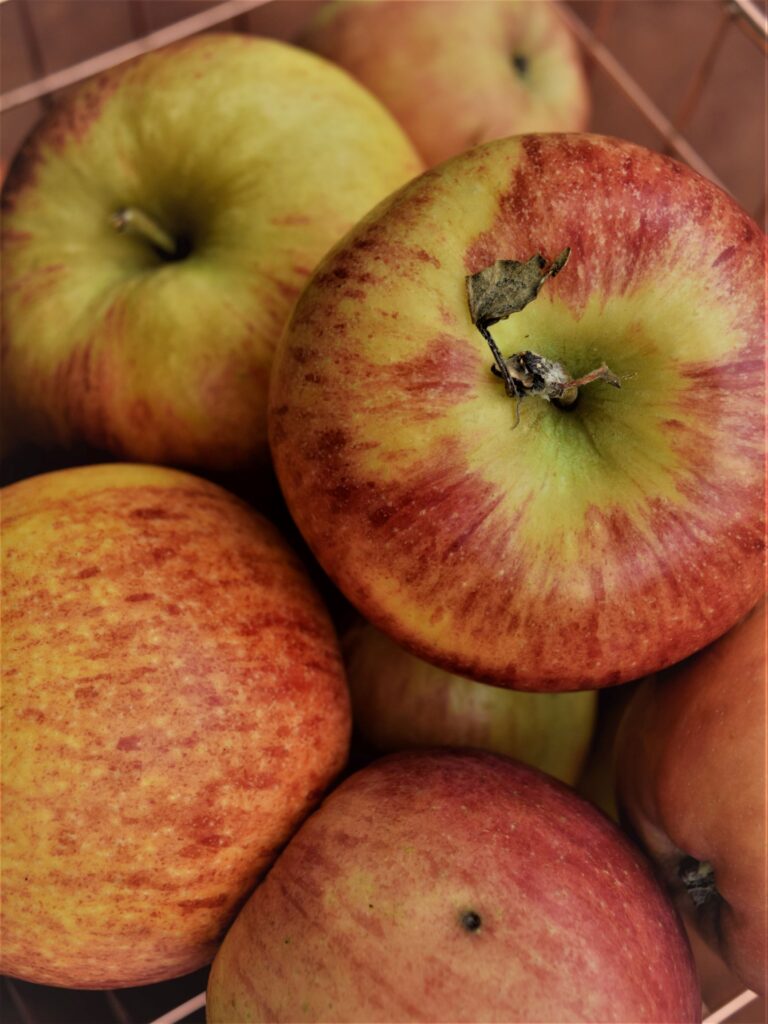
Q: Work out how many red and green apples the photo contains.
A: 7